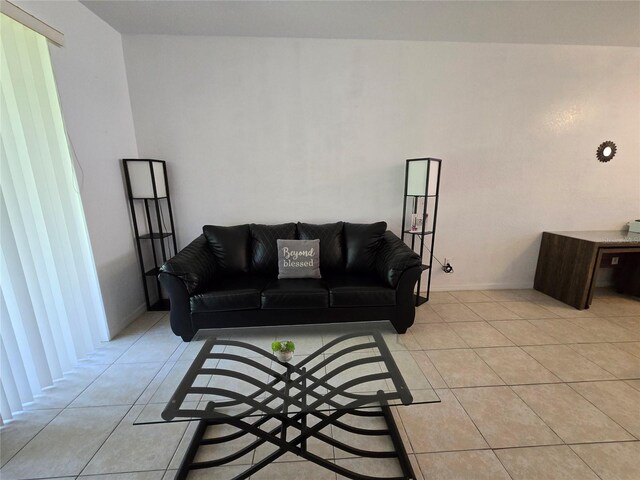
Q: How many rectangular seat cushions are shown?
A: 3